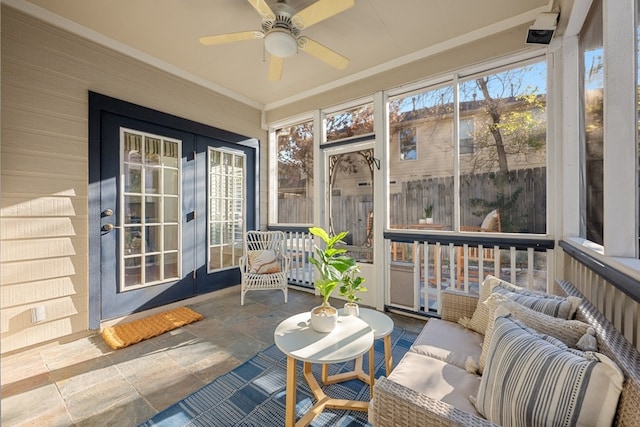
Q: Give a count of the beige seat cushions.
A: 2